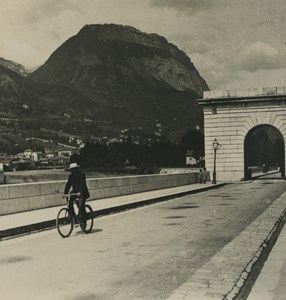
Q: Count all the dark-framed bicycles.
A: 1